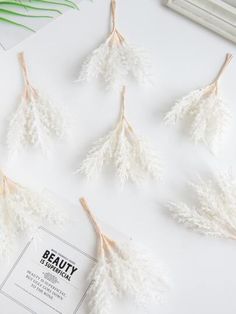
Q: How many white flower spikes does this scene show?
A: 7